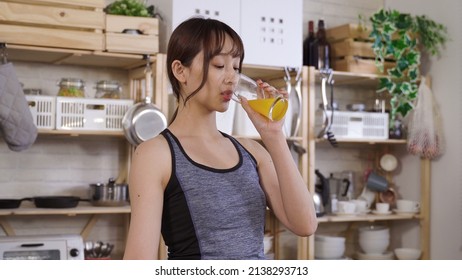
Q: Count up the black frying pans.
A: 2